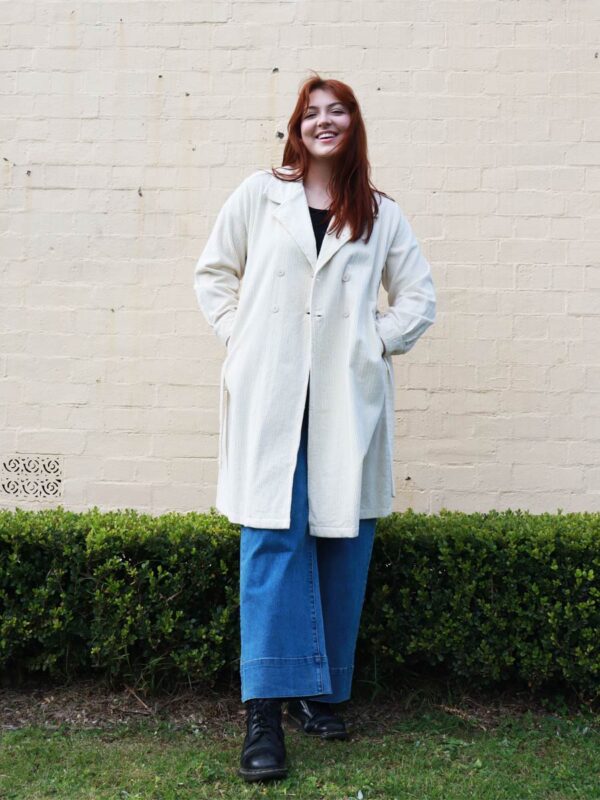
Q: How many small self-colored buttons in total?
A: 4